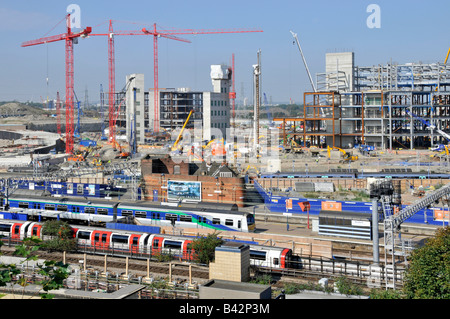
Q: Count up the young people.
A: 0